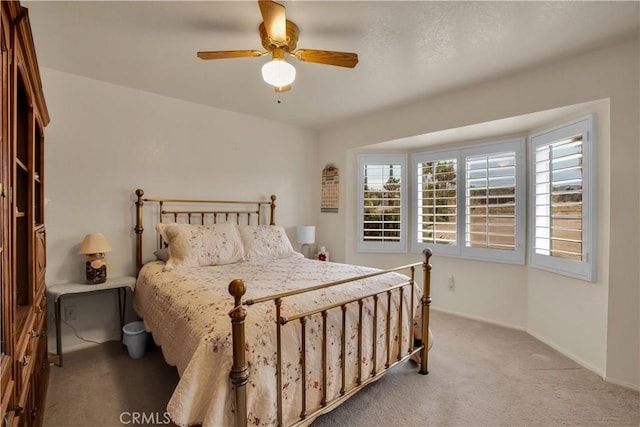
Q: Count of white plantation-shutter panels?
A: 4